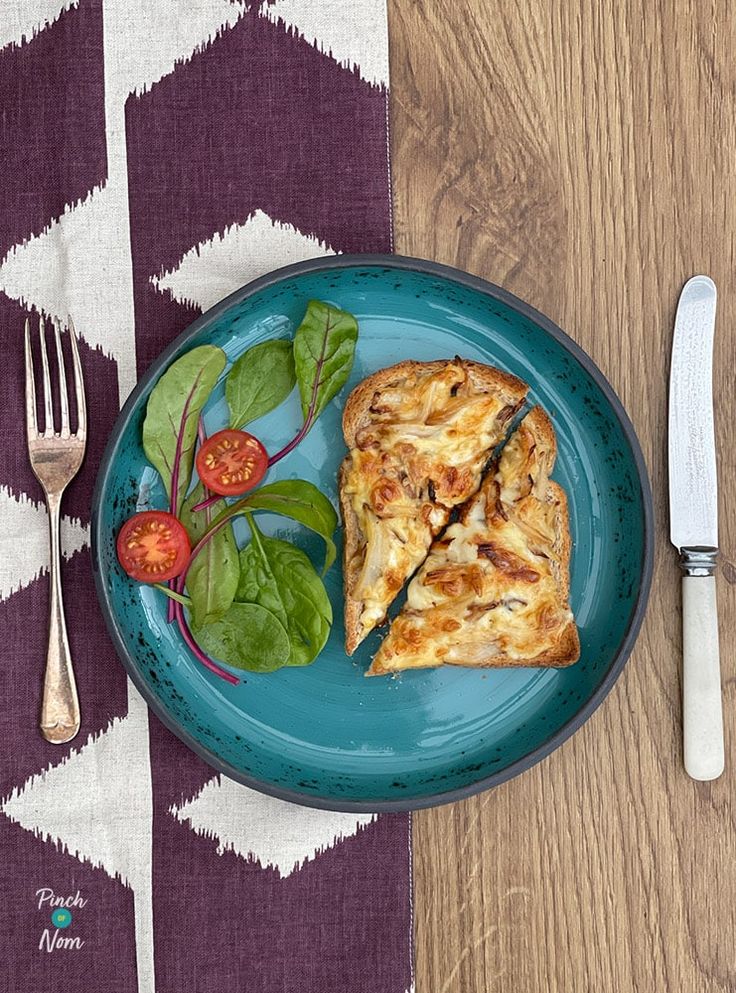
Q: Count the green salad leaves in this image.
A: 7